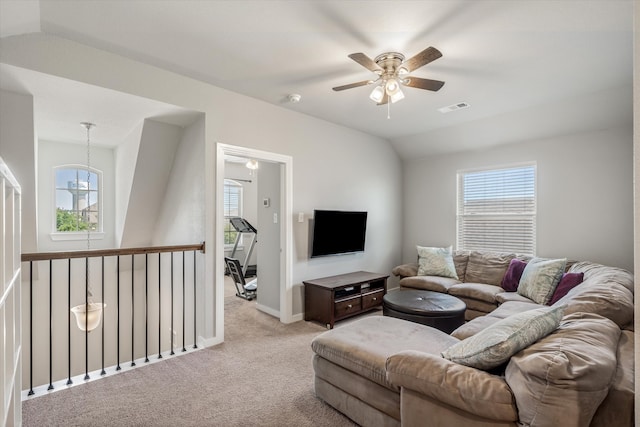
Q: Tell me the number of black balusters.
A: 12